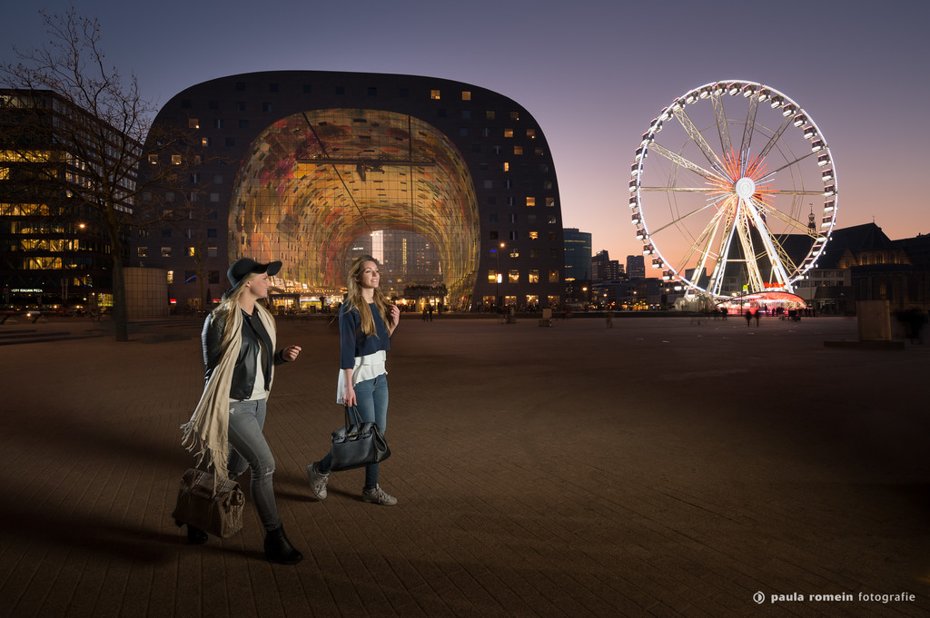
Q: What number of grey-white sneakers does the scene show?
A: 2